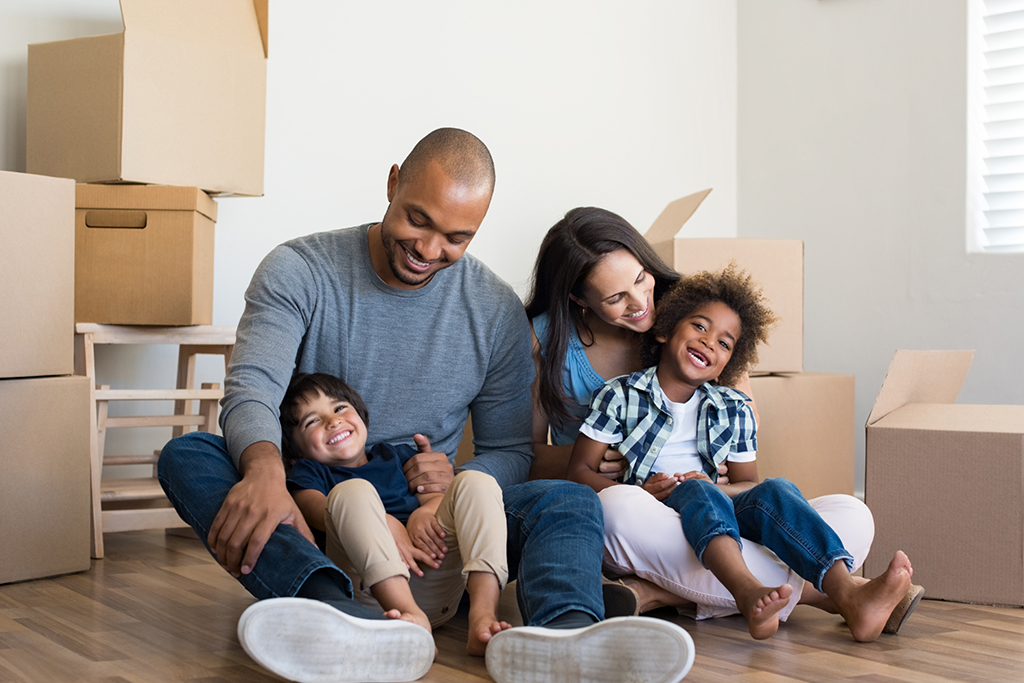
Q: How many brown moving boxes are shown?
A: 7